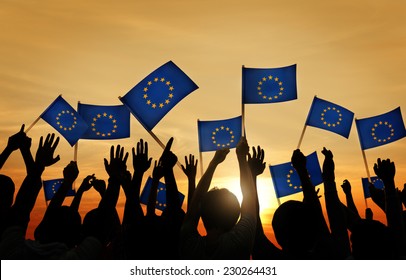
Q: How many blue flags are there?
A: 11